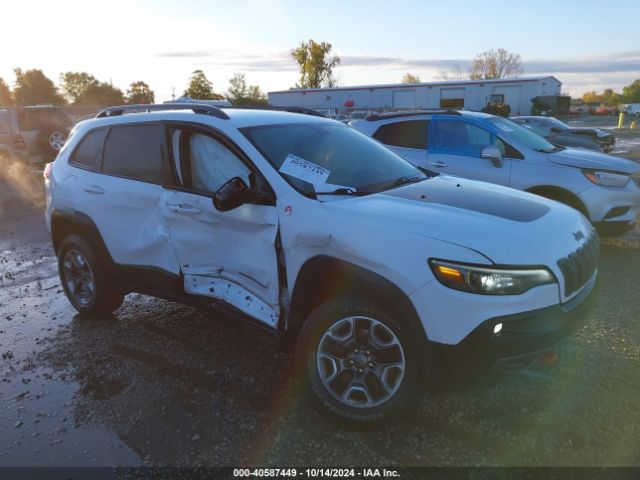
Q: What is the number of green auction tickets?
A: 0